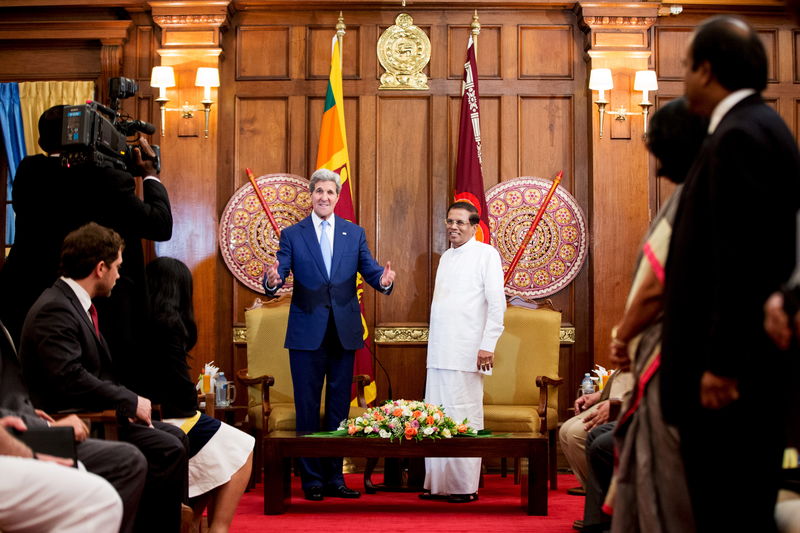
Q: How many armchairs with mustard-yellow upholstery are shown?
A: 2